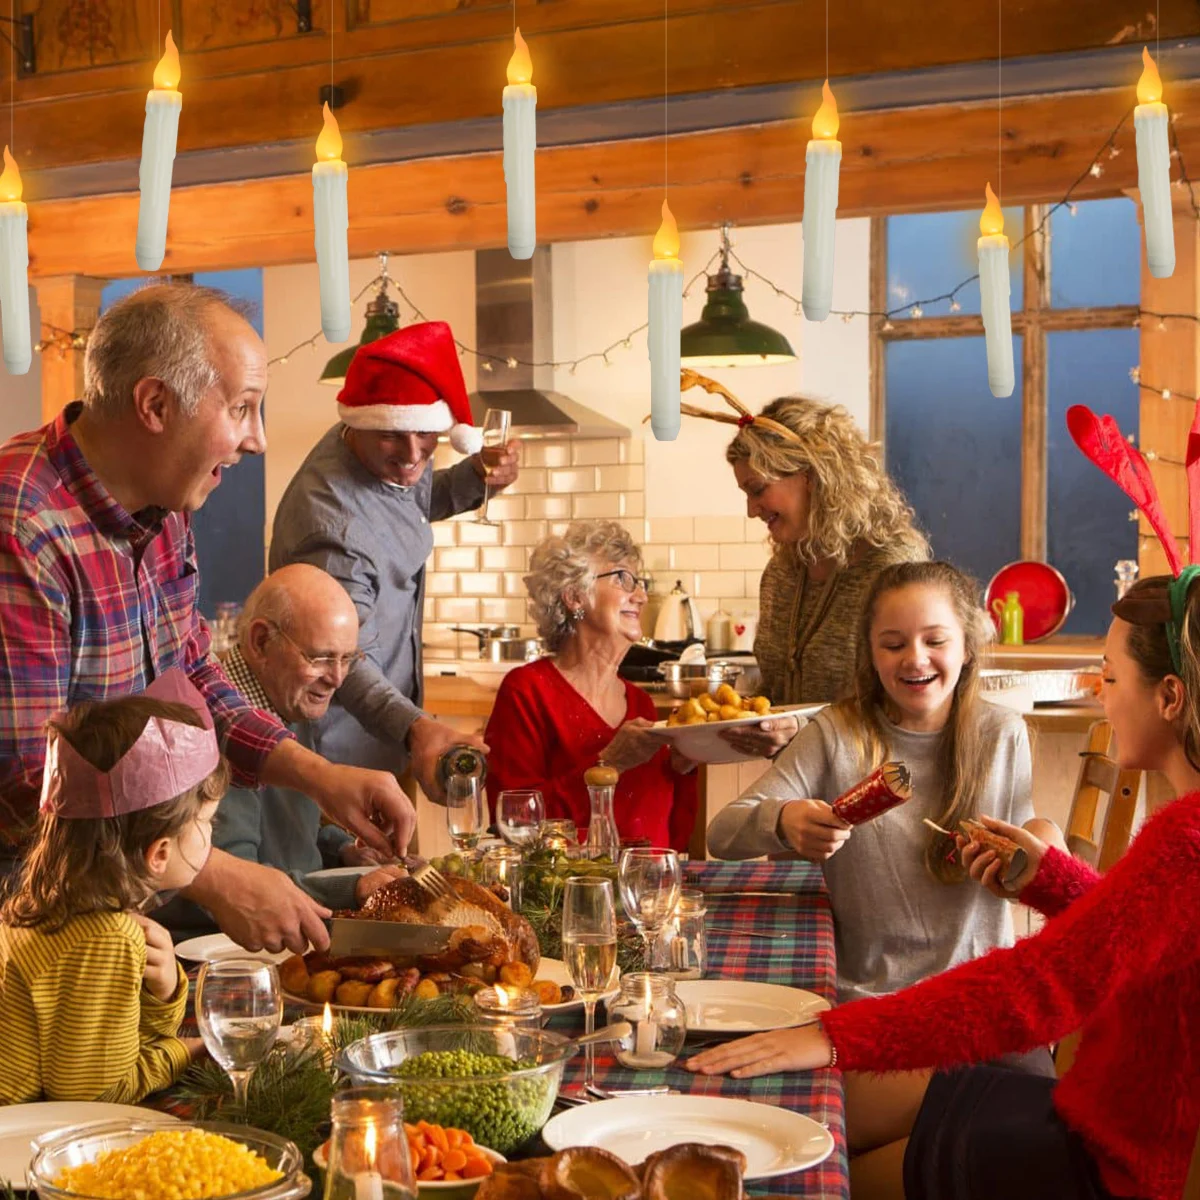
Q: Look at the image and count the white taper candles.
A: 8